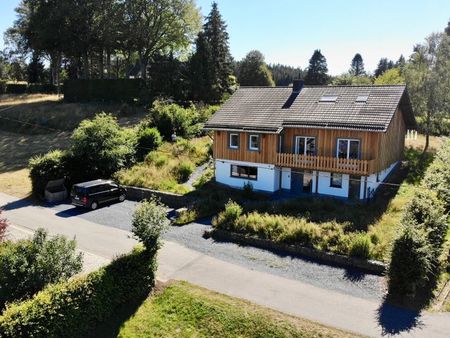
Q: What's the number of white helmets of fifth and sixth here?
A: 0